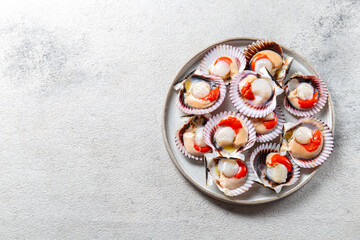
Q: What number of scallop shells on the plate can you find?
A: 11